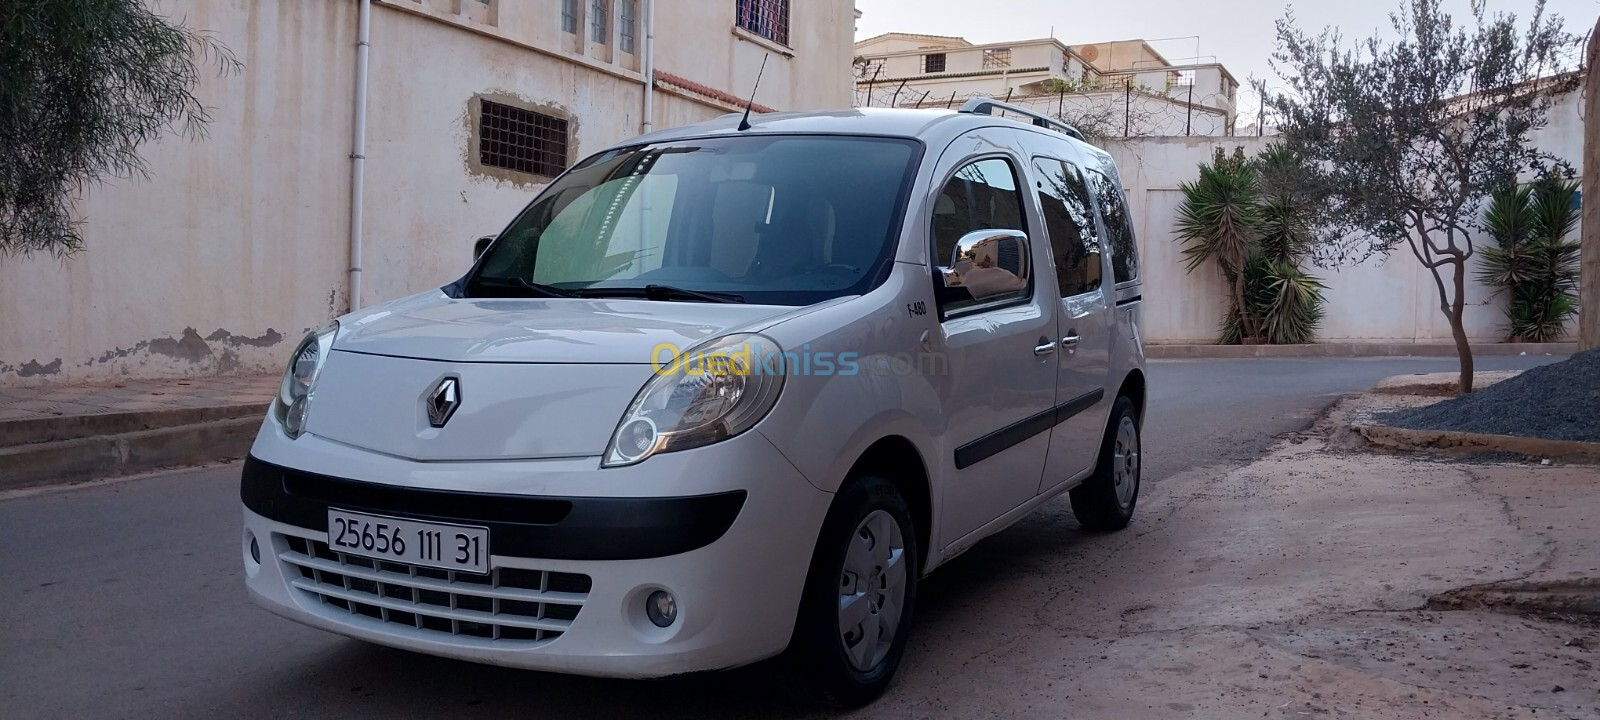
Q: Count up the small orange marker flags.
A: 0